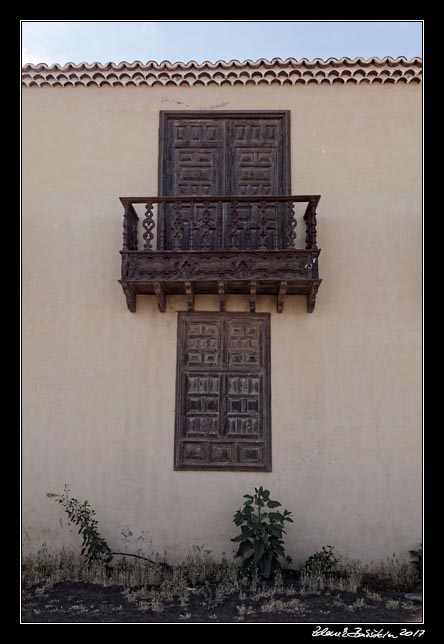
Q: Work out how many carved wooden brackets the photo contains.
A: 7